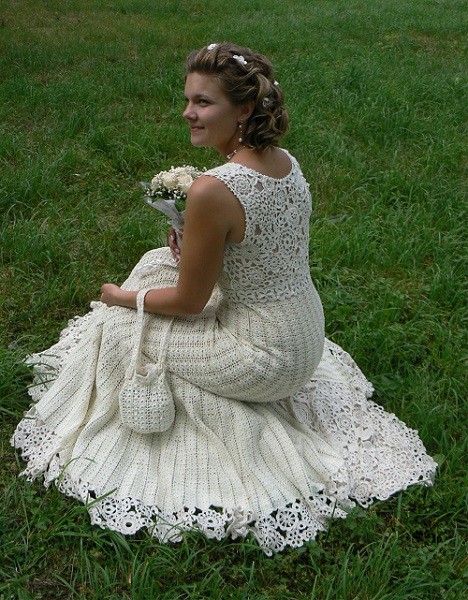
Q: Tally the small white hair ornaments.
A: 4